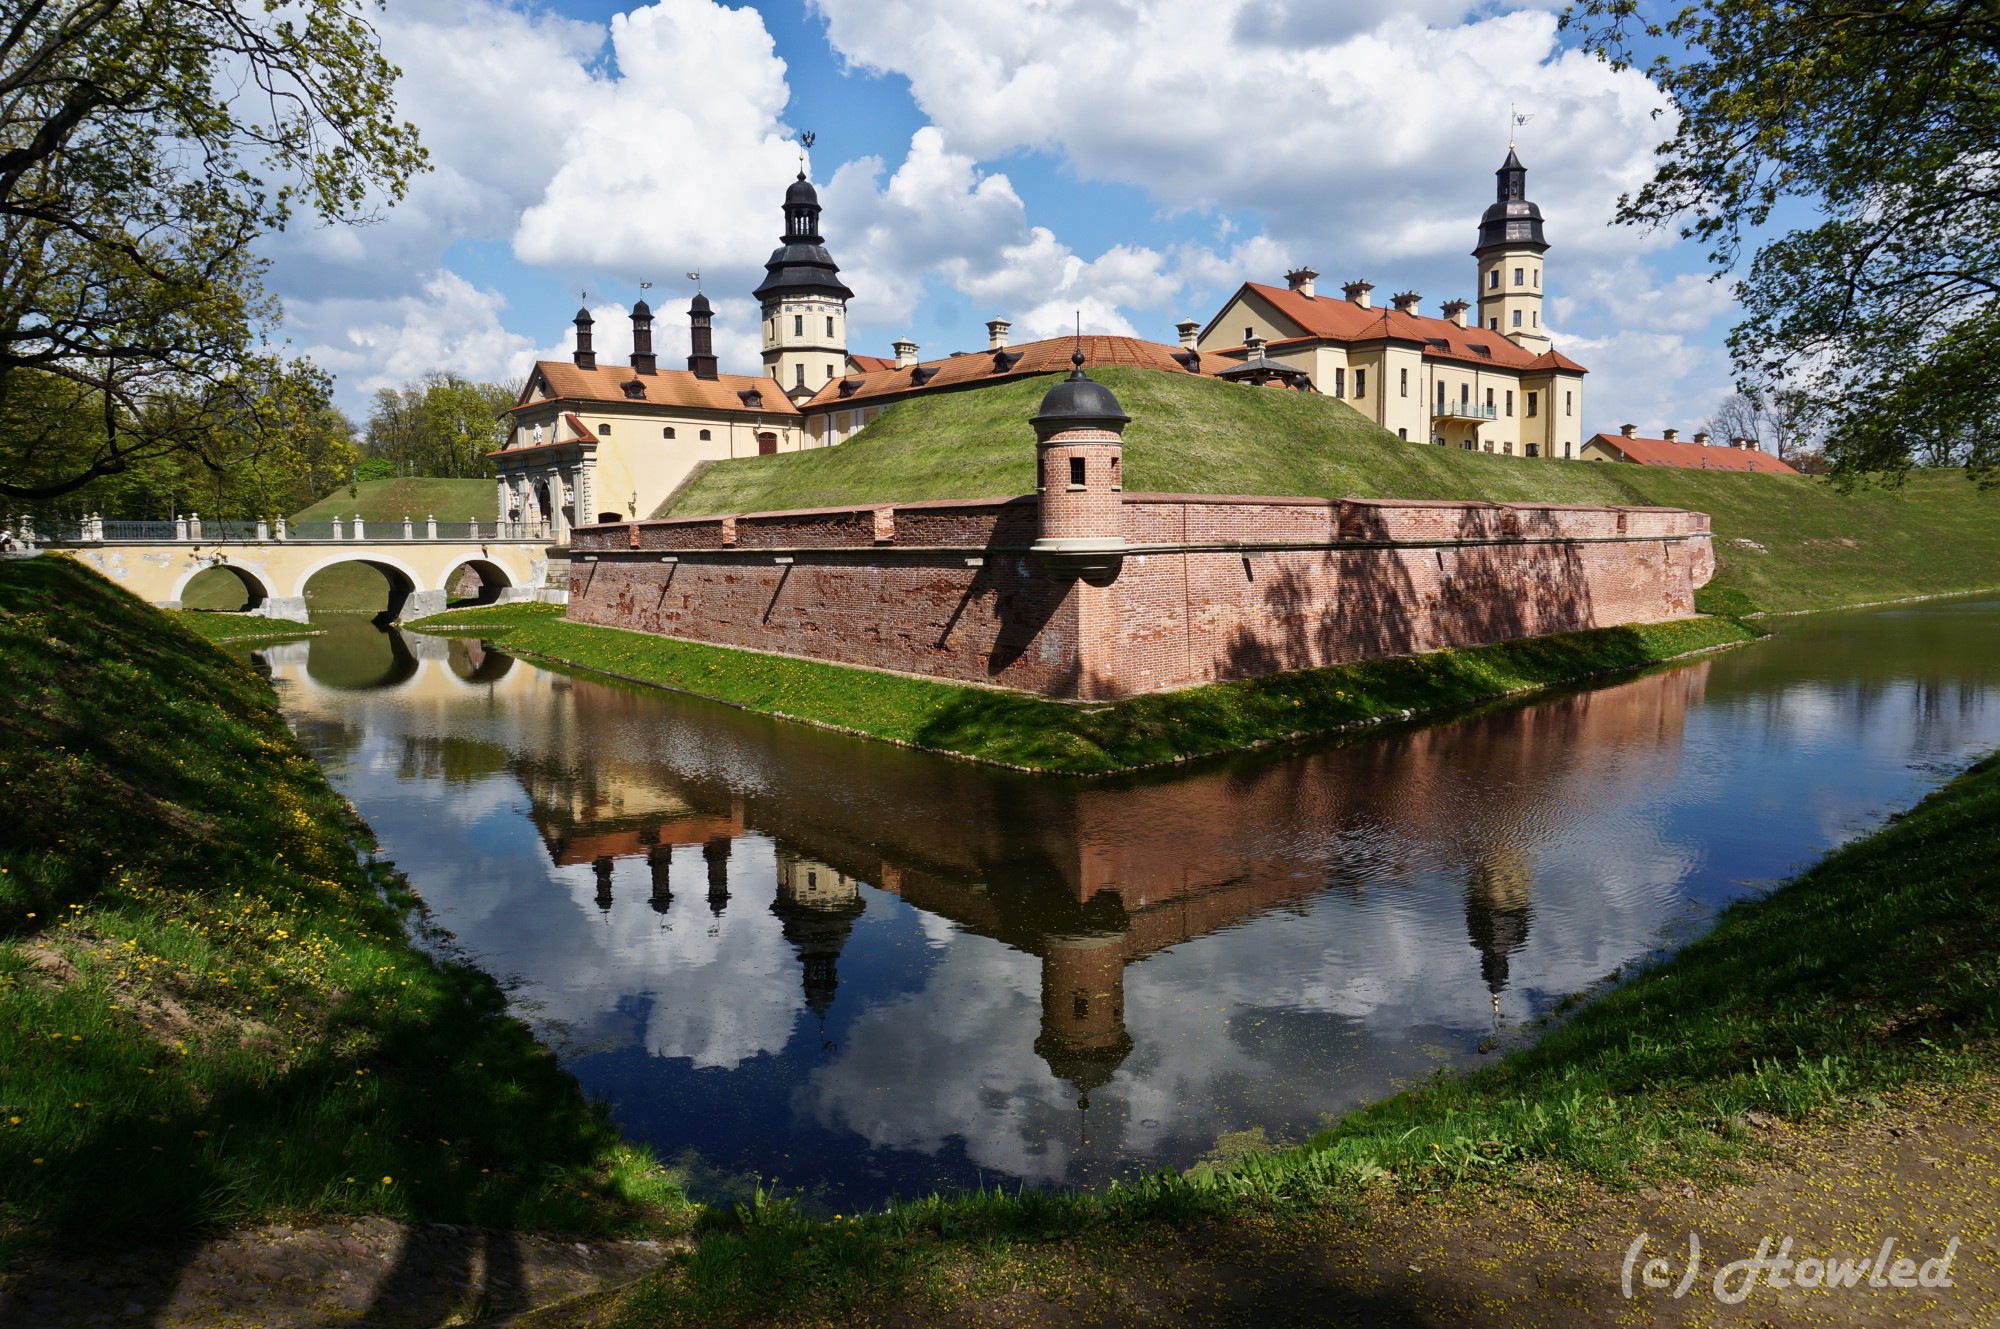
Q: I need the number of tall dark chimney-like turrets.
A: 3